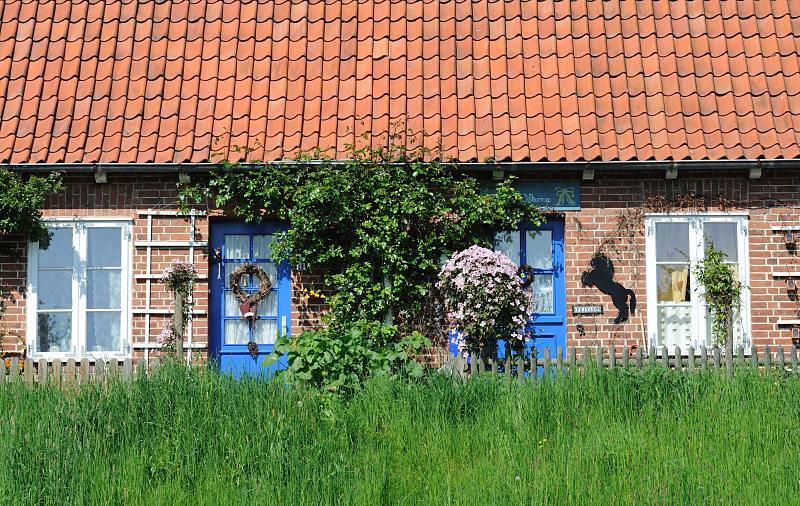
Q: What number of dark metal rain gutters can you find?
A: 1